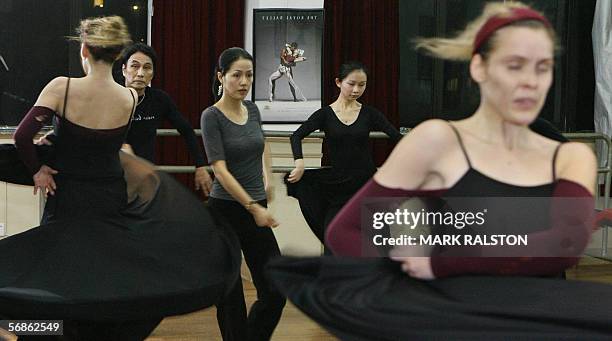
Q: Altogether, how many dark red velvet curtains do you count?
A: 2